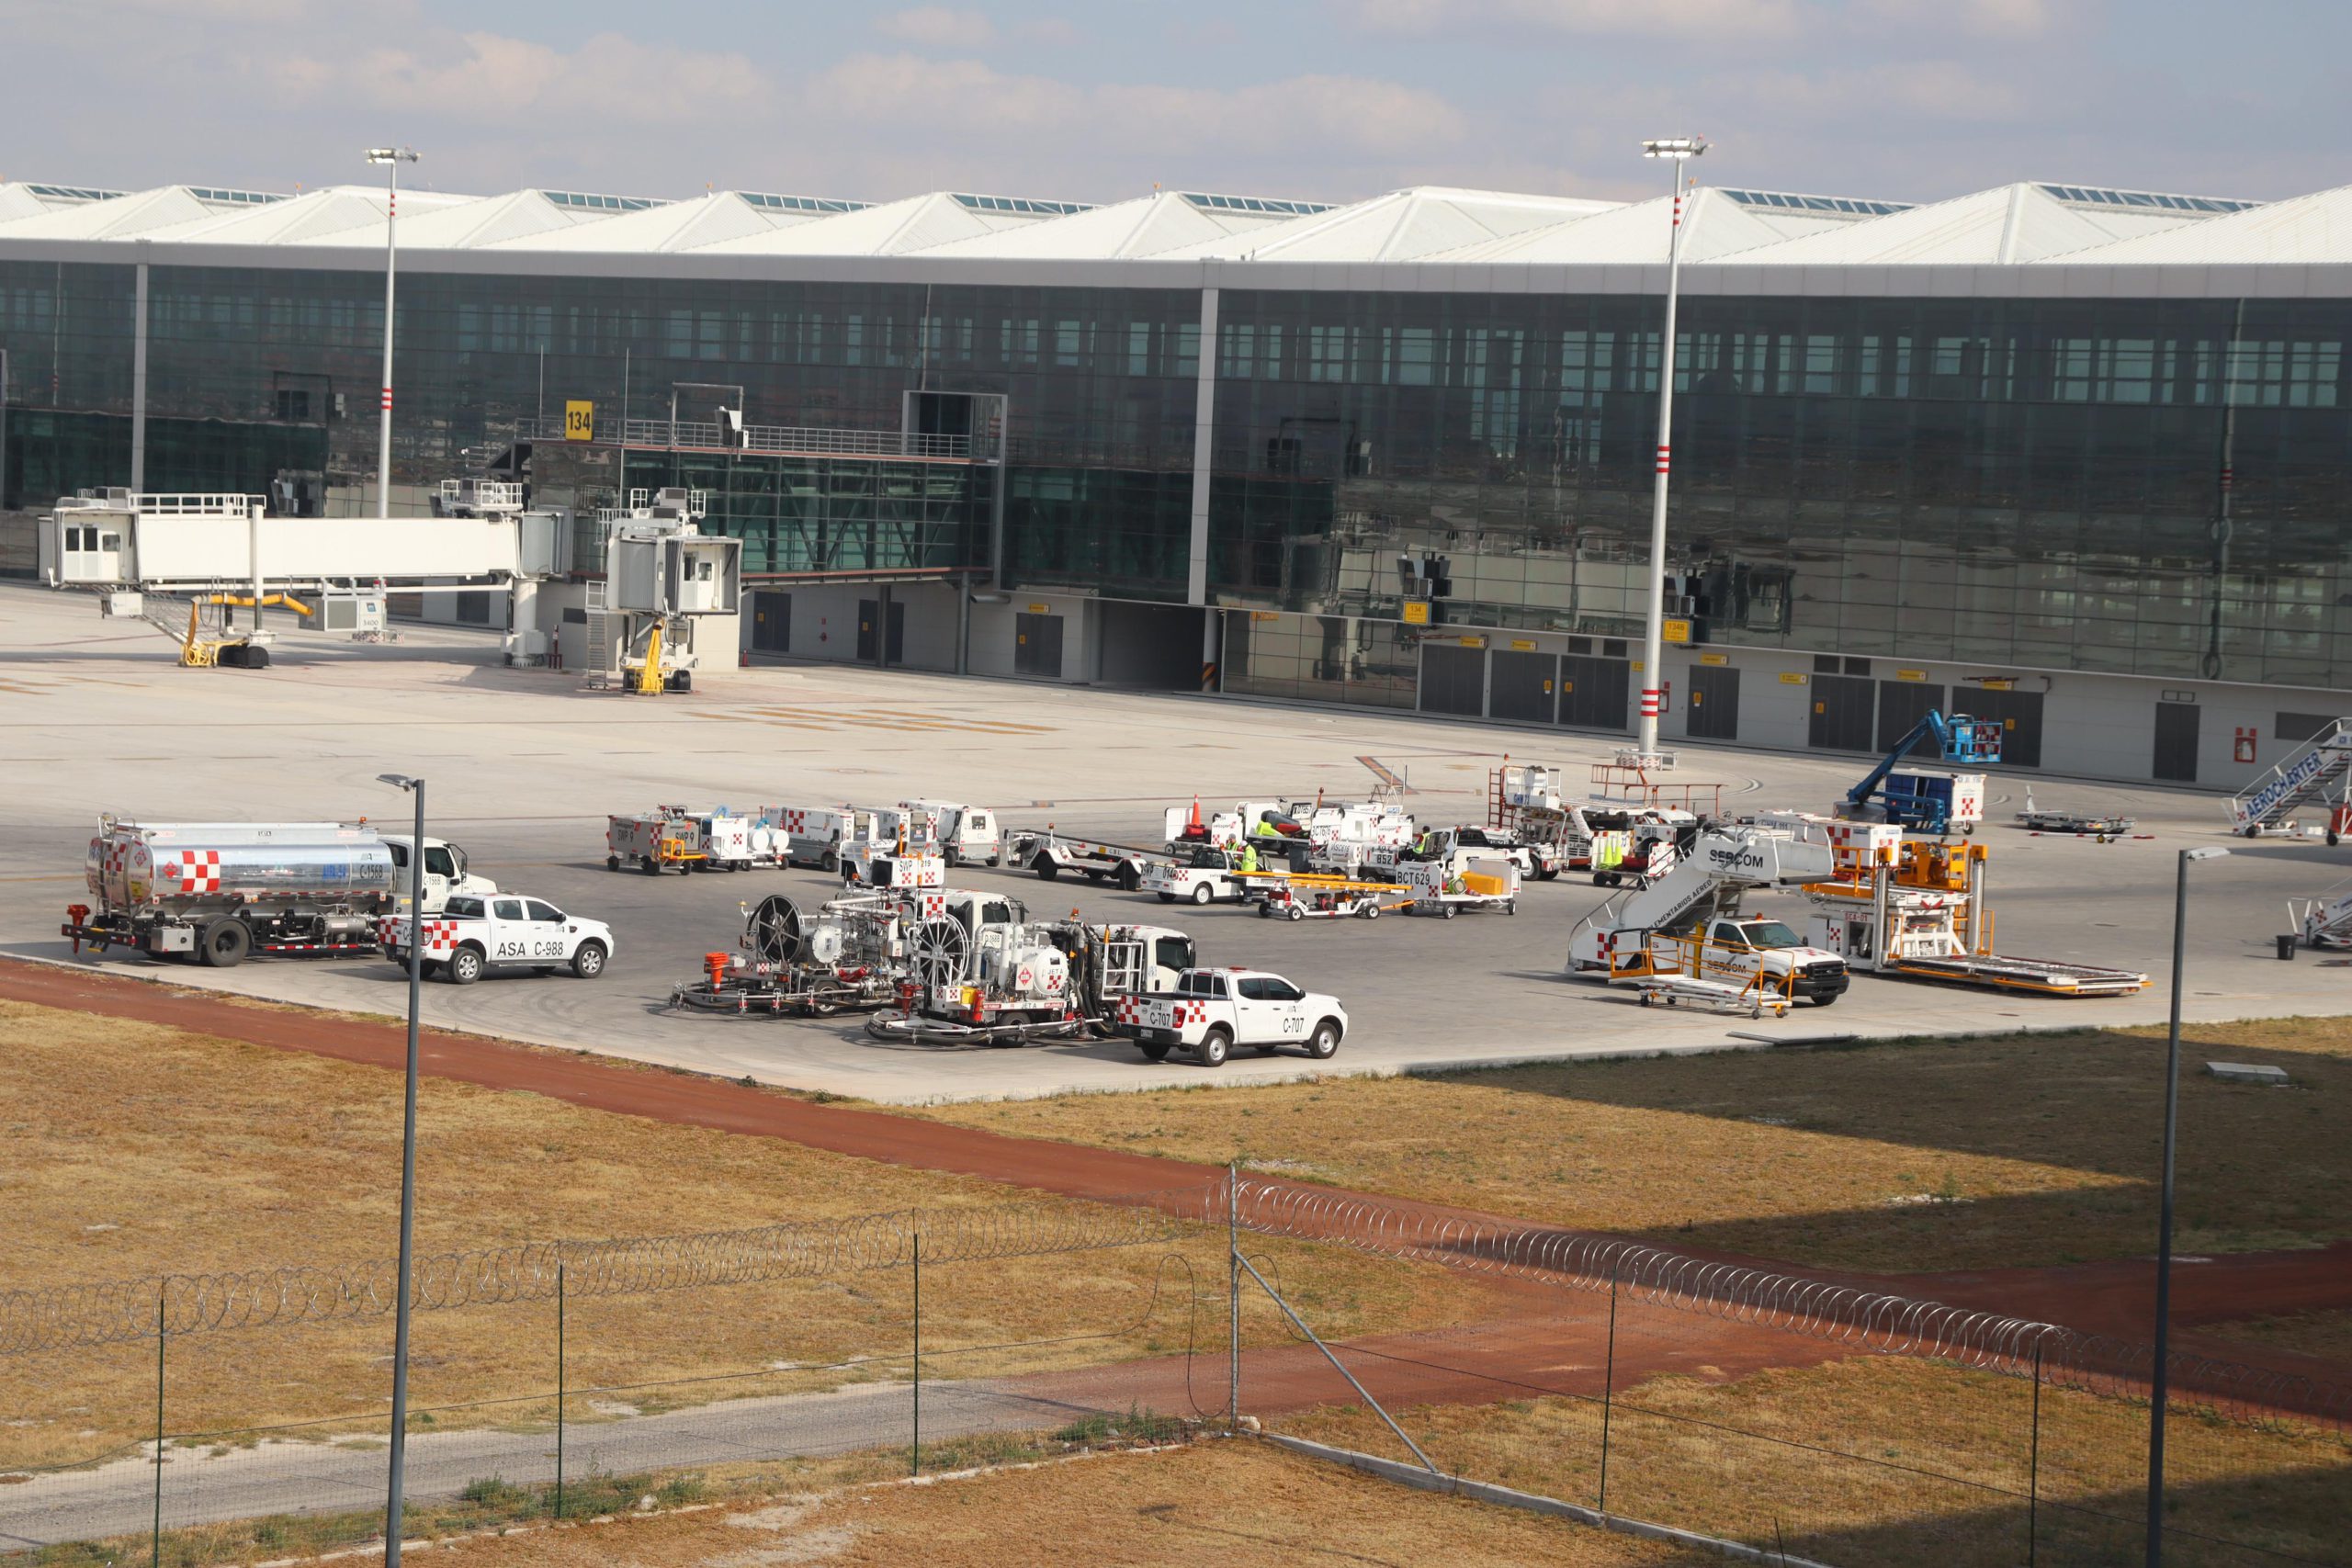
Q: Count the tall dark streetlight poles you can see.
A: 2